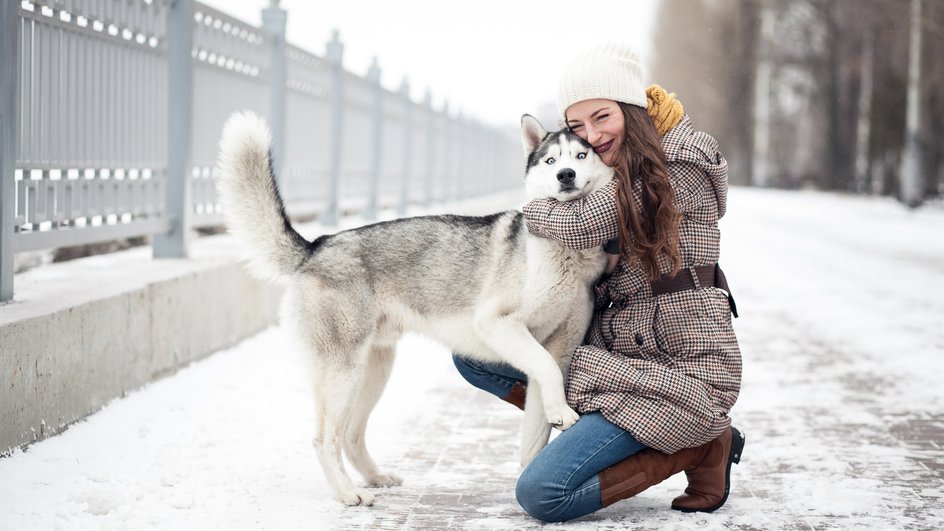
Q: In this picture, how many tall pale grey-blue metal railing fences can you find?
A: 1